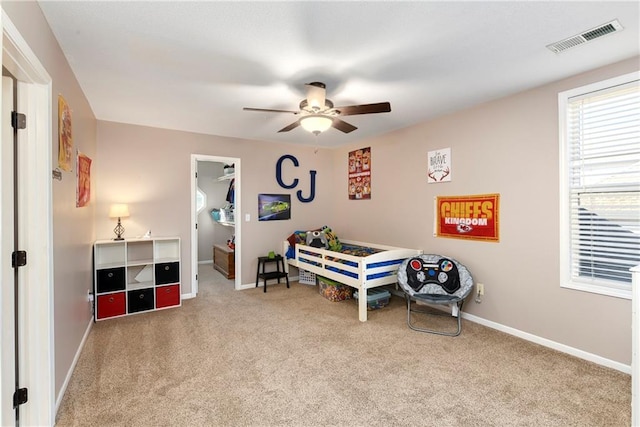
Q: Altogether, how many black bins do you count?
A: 3